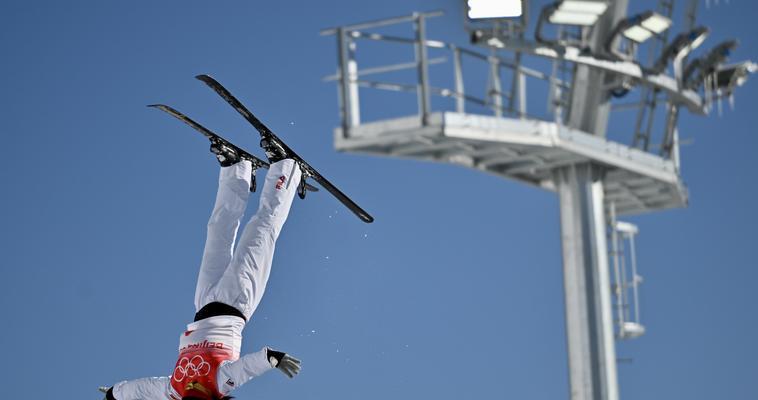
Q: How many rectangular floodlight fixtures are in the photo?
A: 6